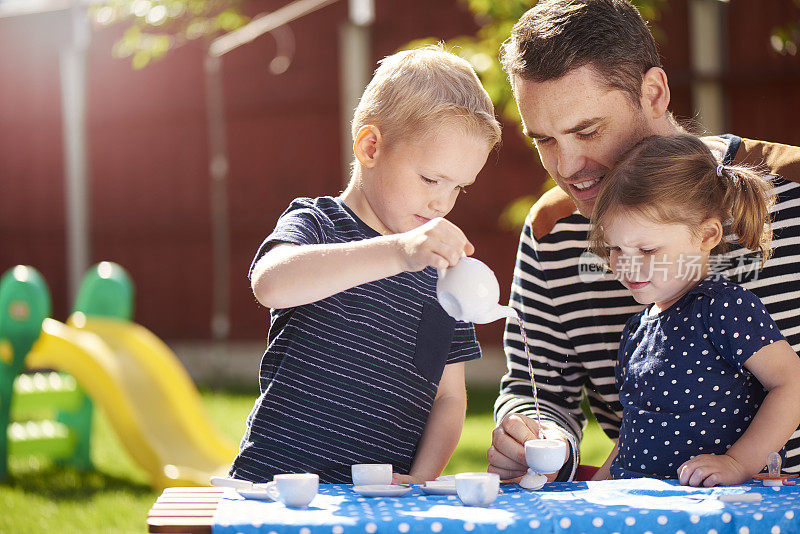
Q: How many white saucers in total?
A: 3